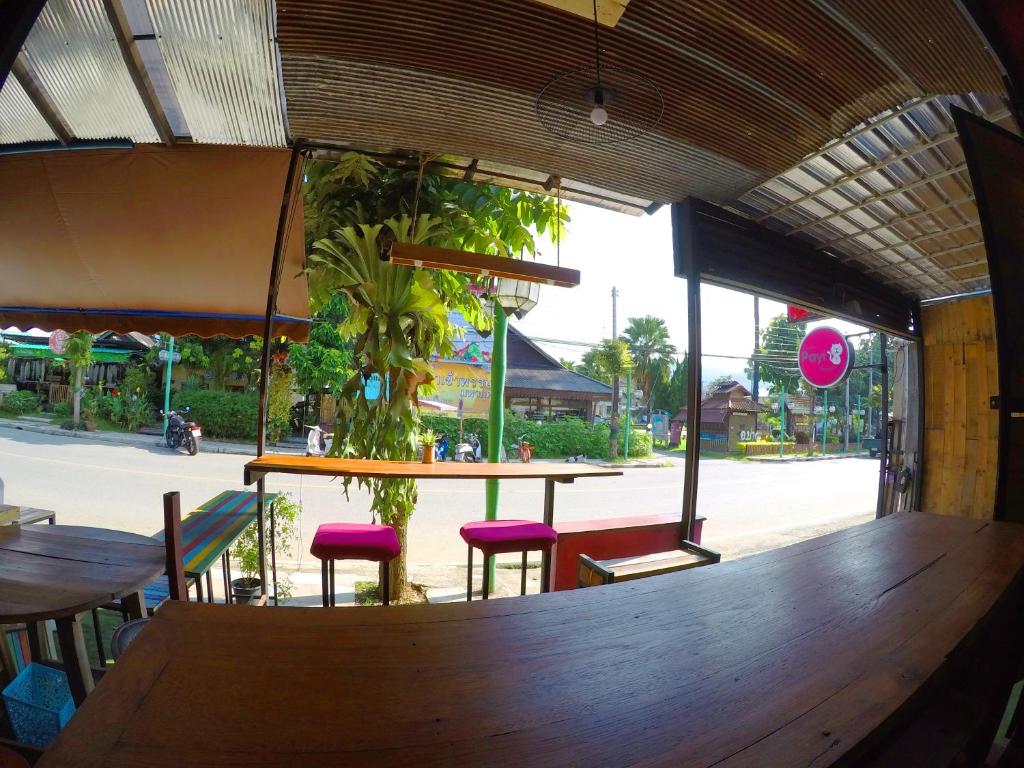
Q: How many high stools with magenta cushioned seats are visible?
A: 2